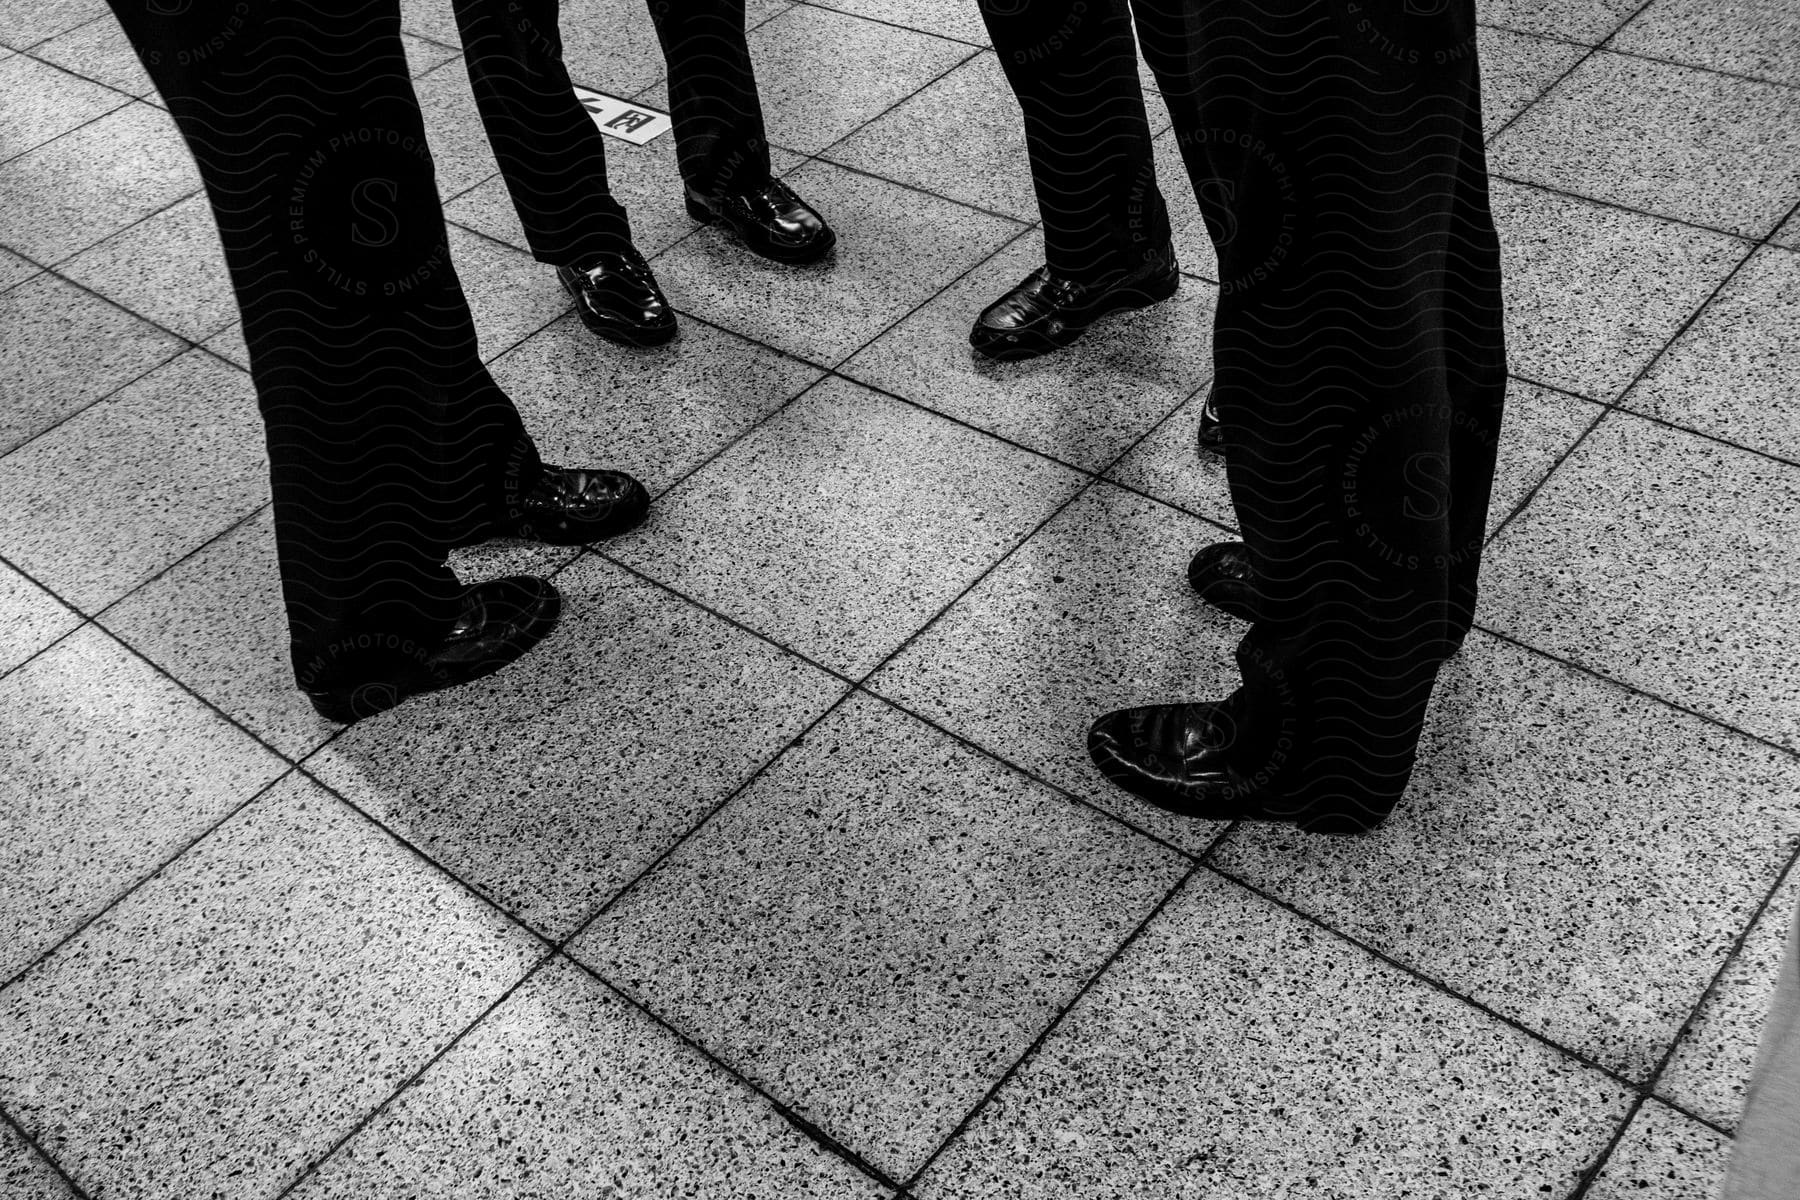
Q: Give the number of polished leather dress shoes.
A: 8